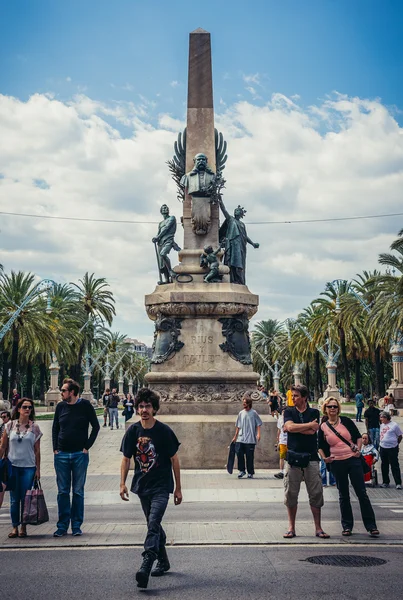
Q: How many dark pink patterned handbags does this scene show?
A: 1